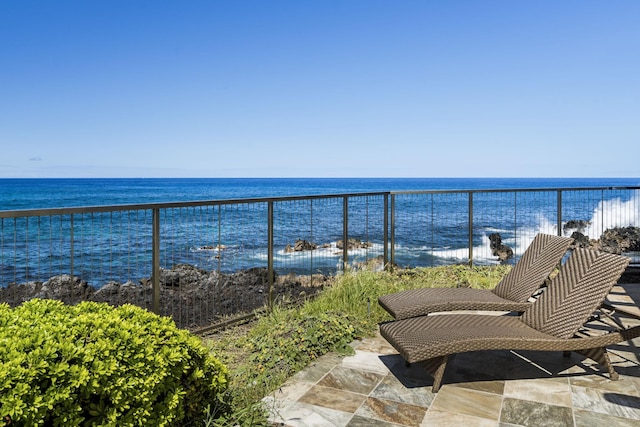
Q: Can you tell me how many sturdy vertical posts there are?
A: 7